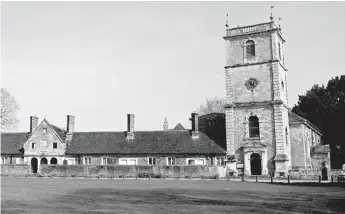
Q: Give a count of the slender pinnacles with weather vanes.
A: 3